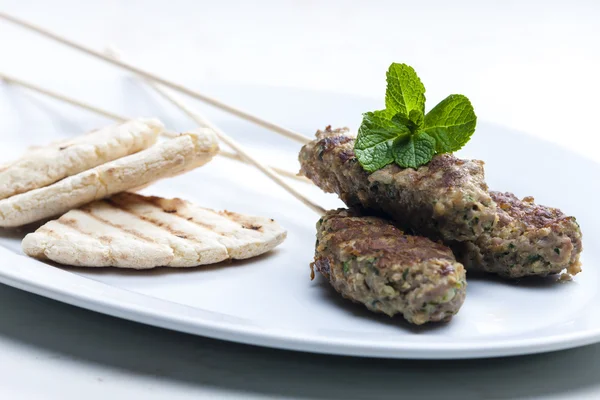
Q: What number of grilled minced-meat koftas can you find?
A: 3